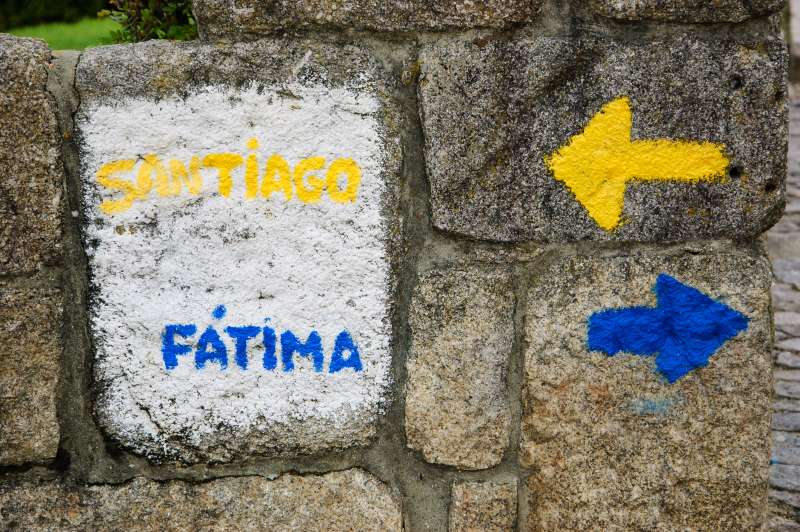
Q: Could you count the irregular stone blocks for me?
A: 10